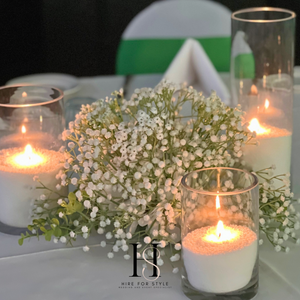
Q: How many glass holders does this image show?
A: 3